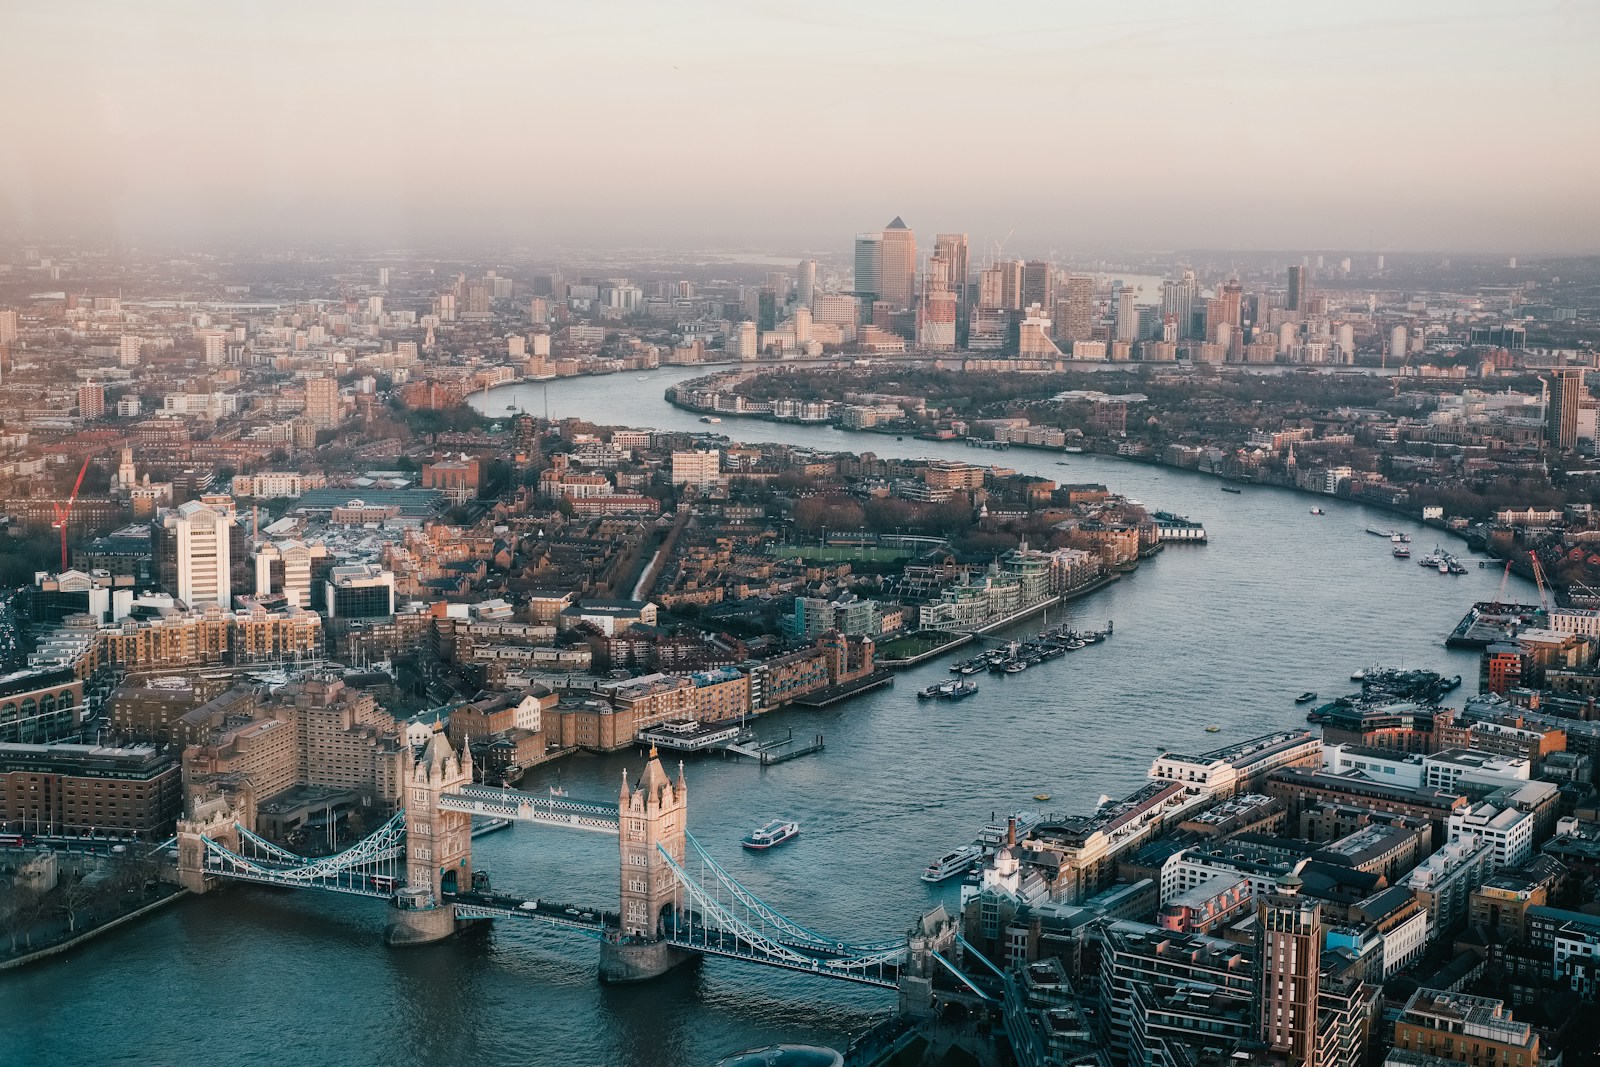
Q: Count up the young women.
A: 0